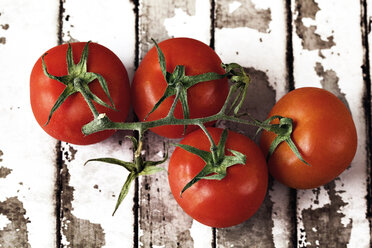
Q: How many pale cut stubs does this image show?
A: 1